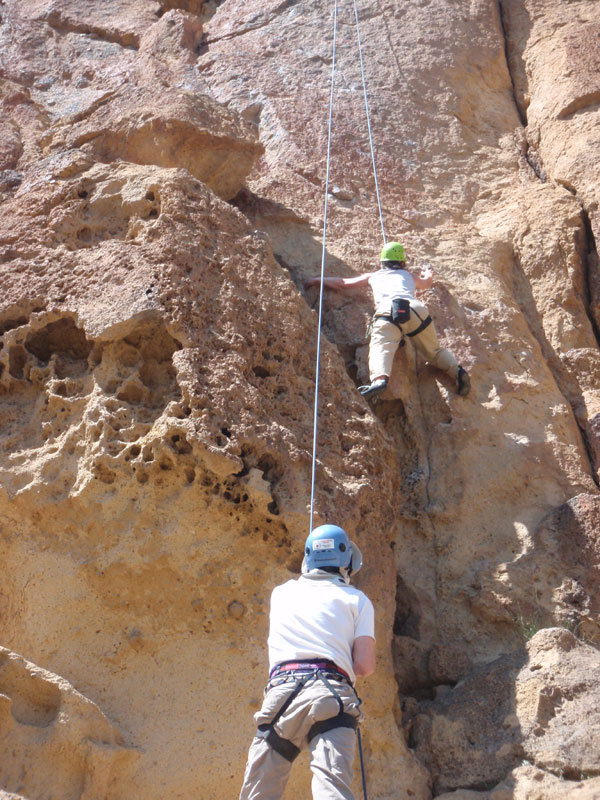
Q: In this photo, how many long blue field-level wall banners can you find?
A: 0